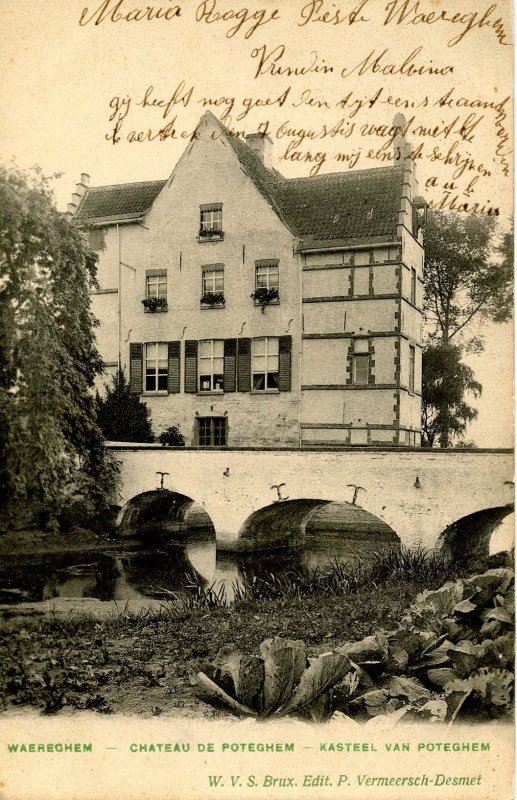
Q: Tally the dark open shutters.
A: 6